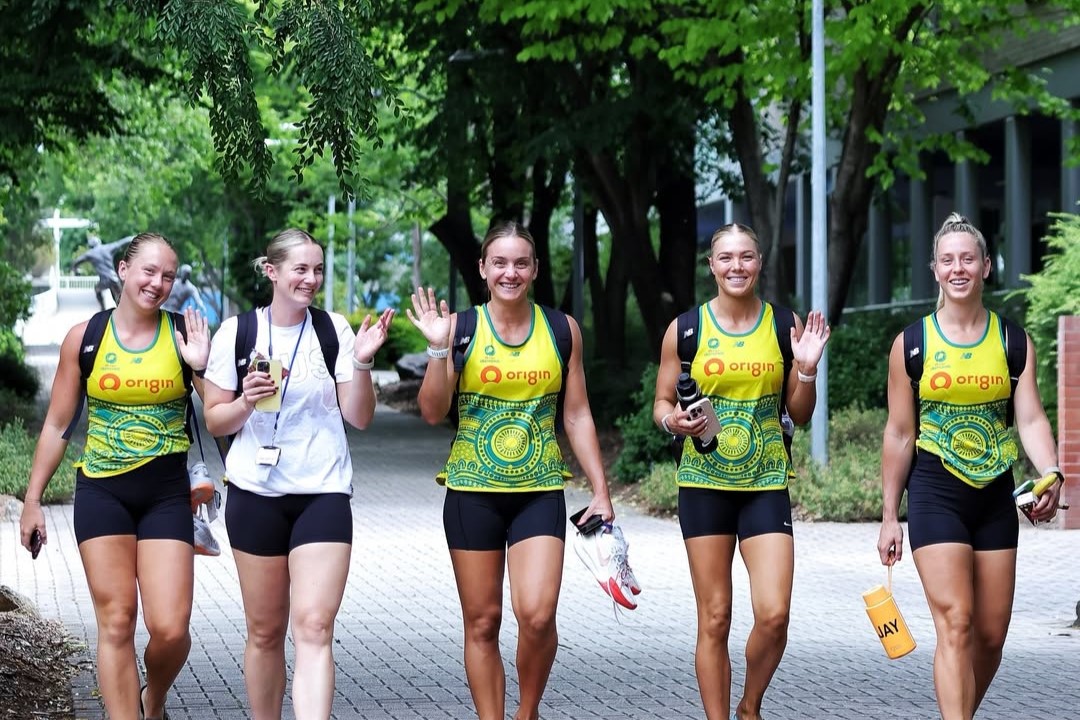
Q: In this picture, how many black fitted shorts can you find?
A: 5